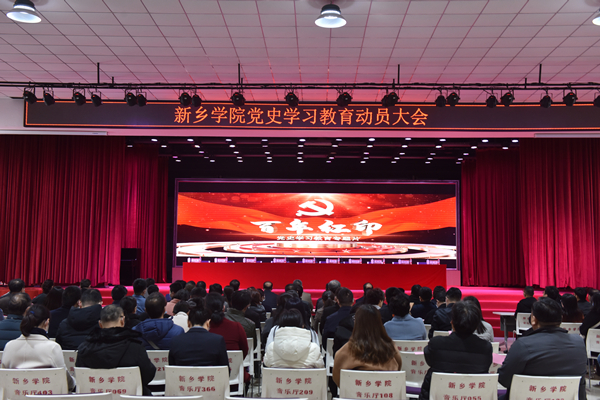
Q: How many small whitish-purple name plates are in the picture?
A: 10